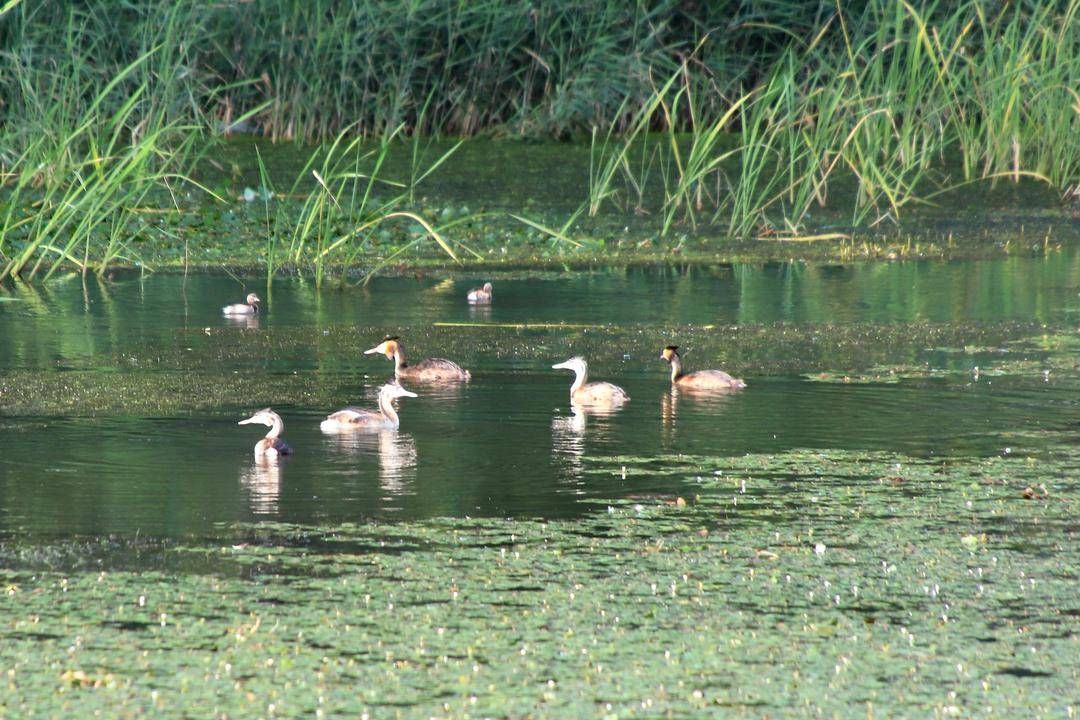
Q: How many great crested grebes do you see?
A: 5